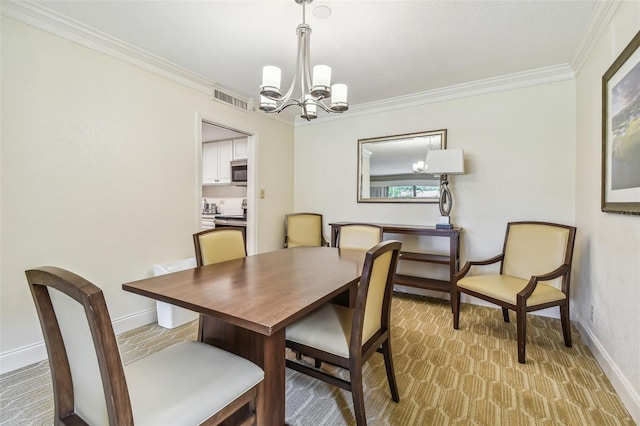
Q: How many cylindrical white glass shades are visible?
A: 5